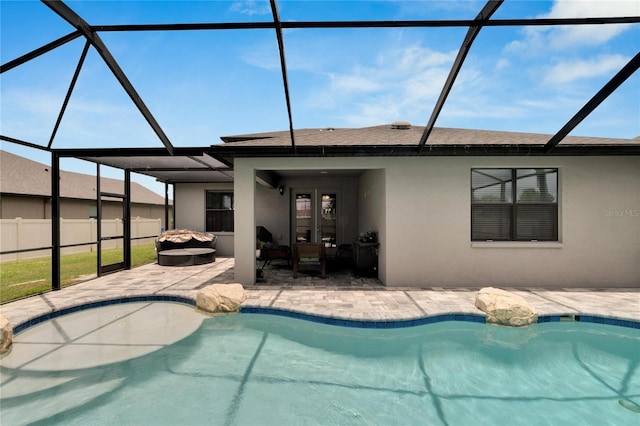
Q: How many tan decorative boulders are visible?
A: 3